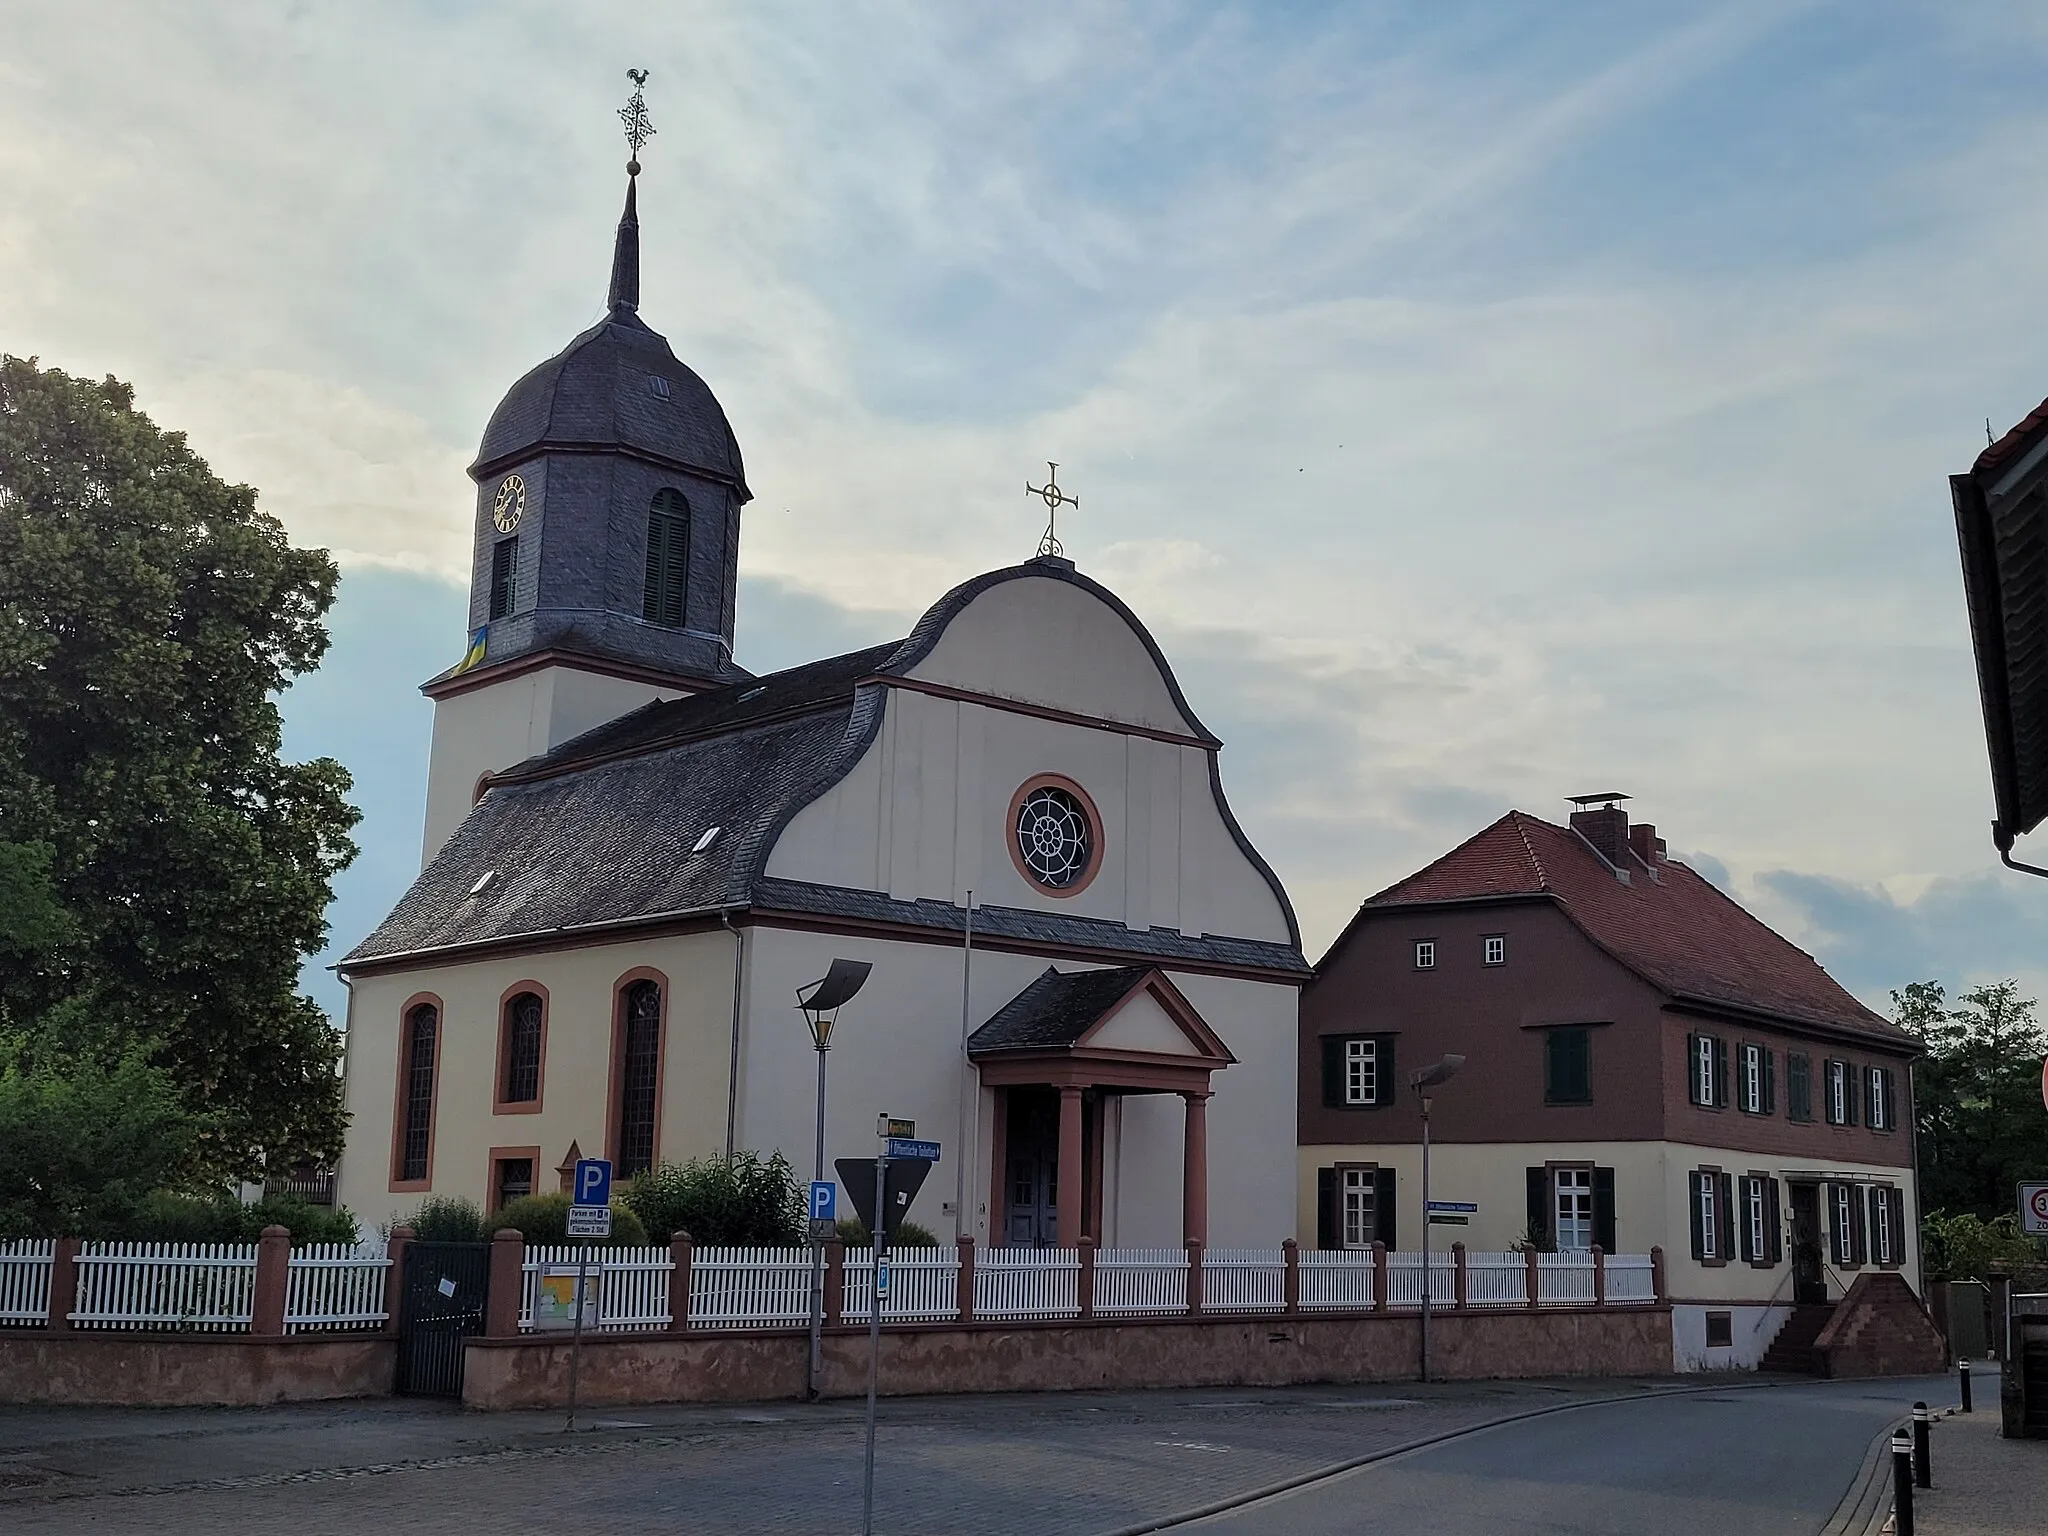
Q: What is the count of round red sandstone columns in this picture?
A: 2